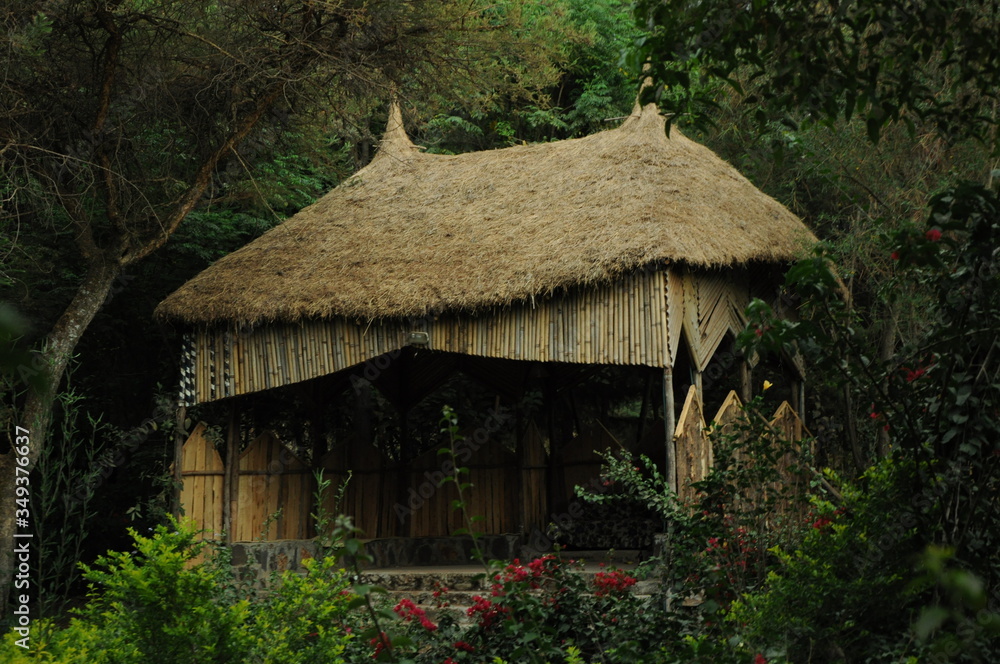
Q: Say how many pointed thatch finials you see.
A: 2